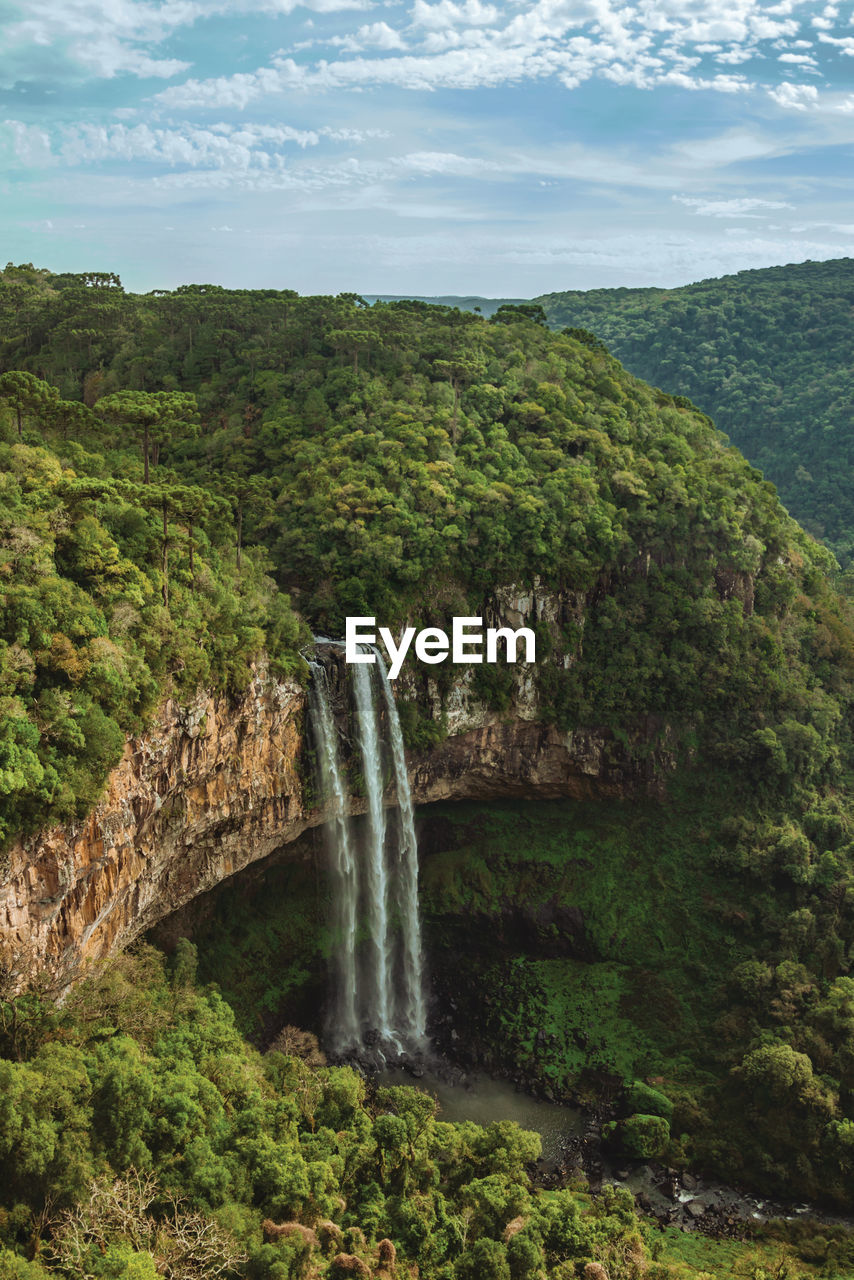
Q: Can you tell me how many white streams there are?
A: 3